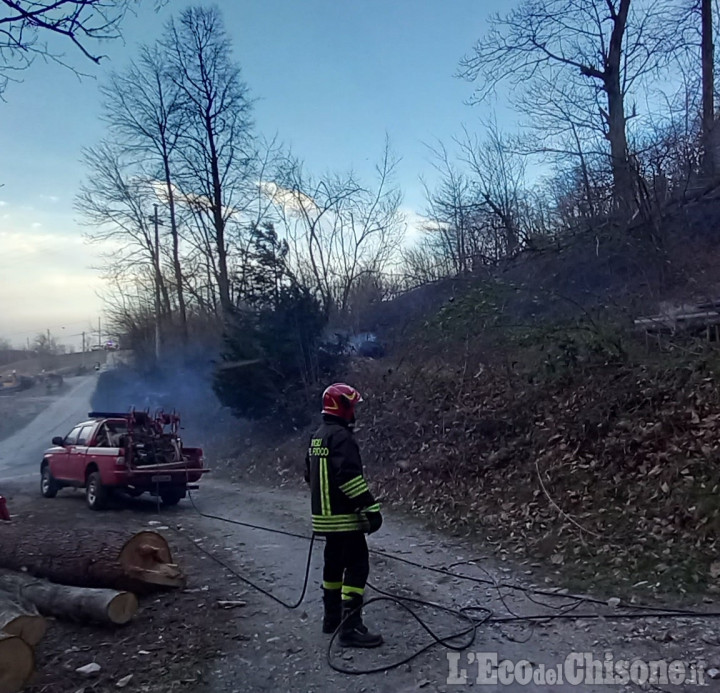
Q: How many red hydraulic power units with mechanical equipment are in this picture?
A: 1